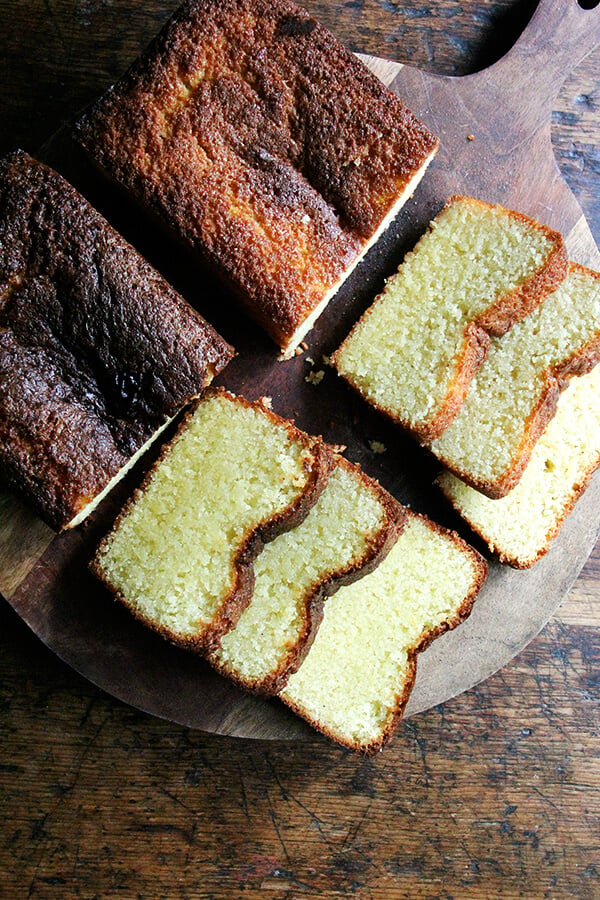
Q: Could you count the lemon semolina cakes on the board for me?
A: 2